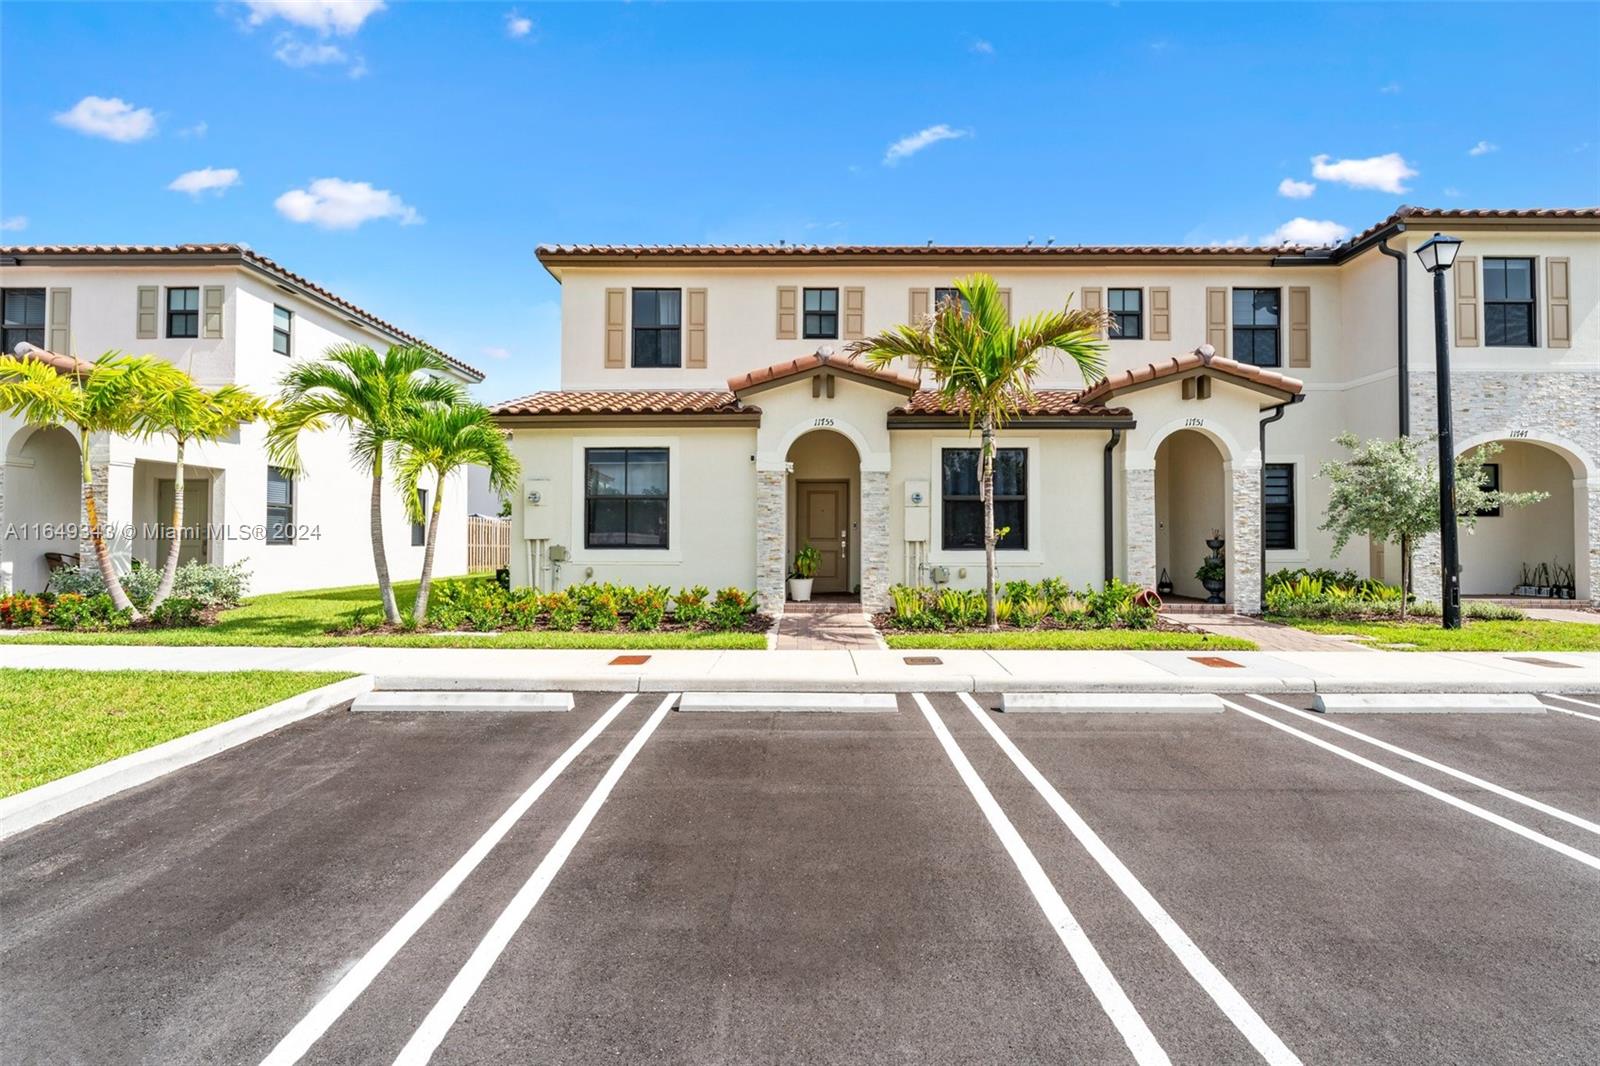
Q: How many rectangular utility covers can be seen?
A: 4